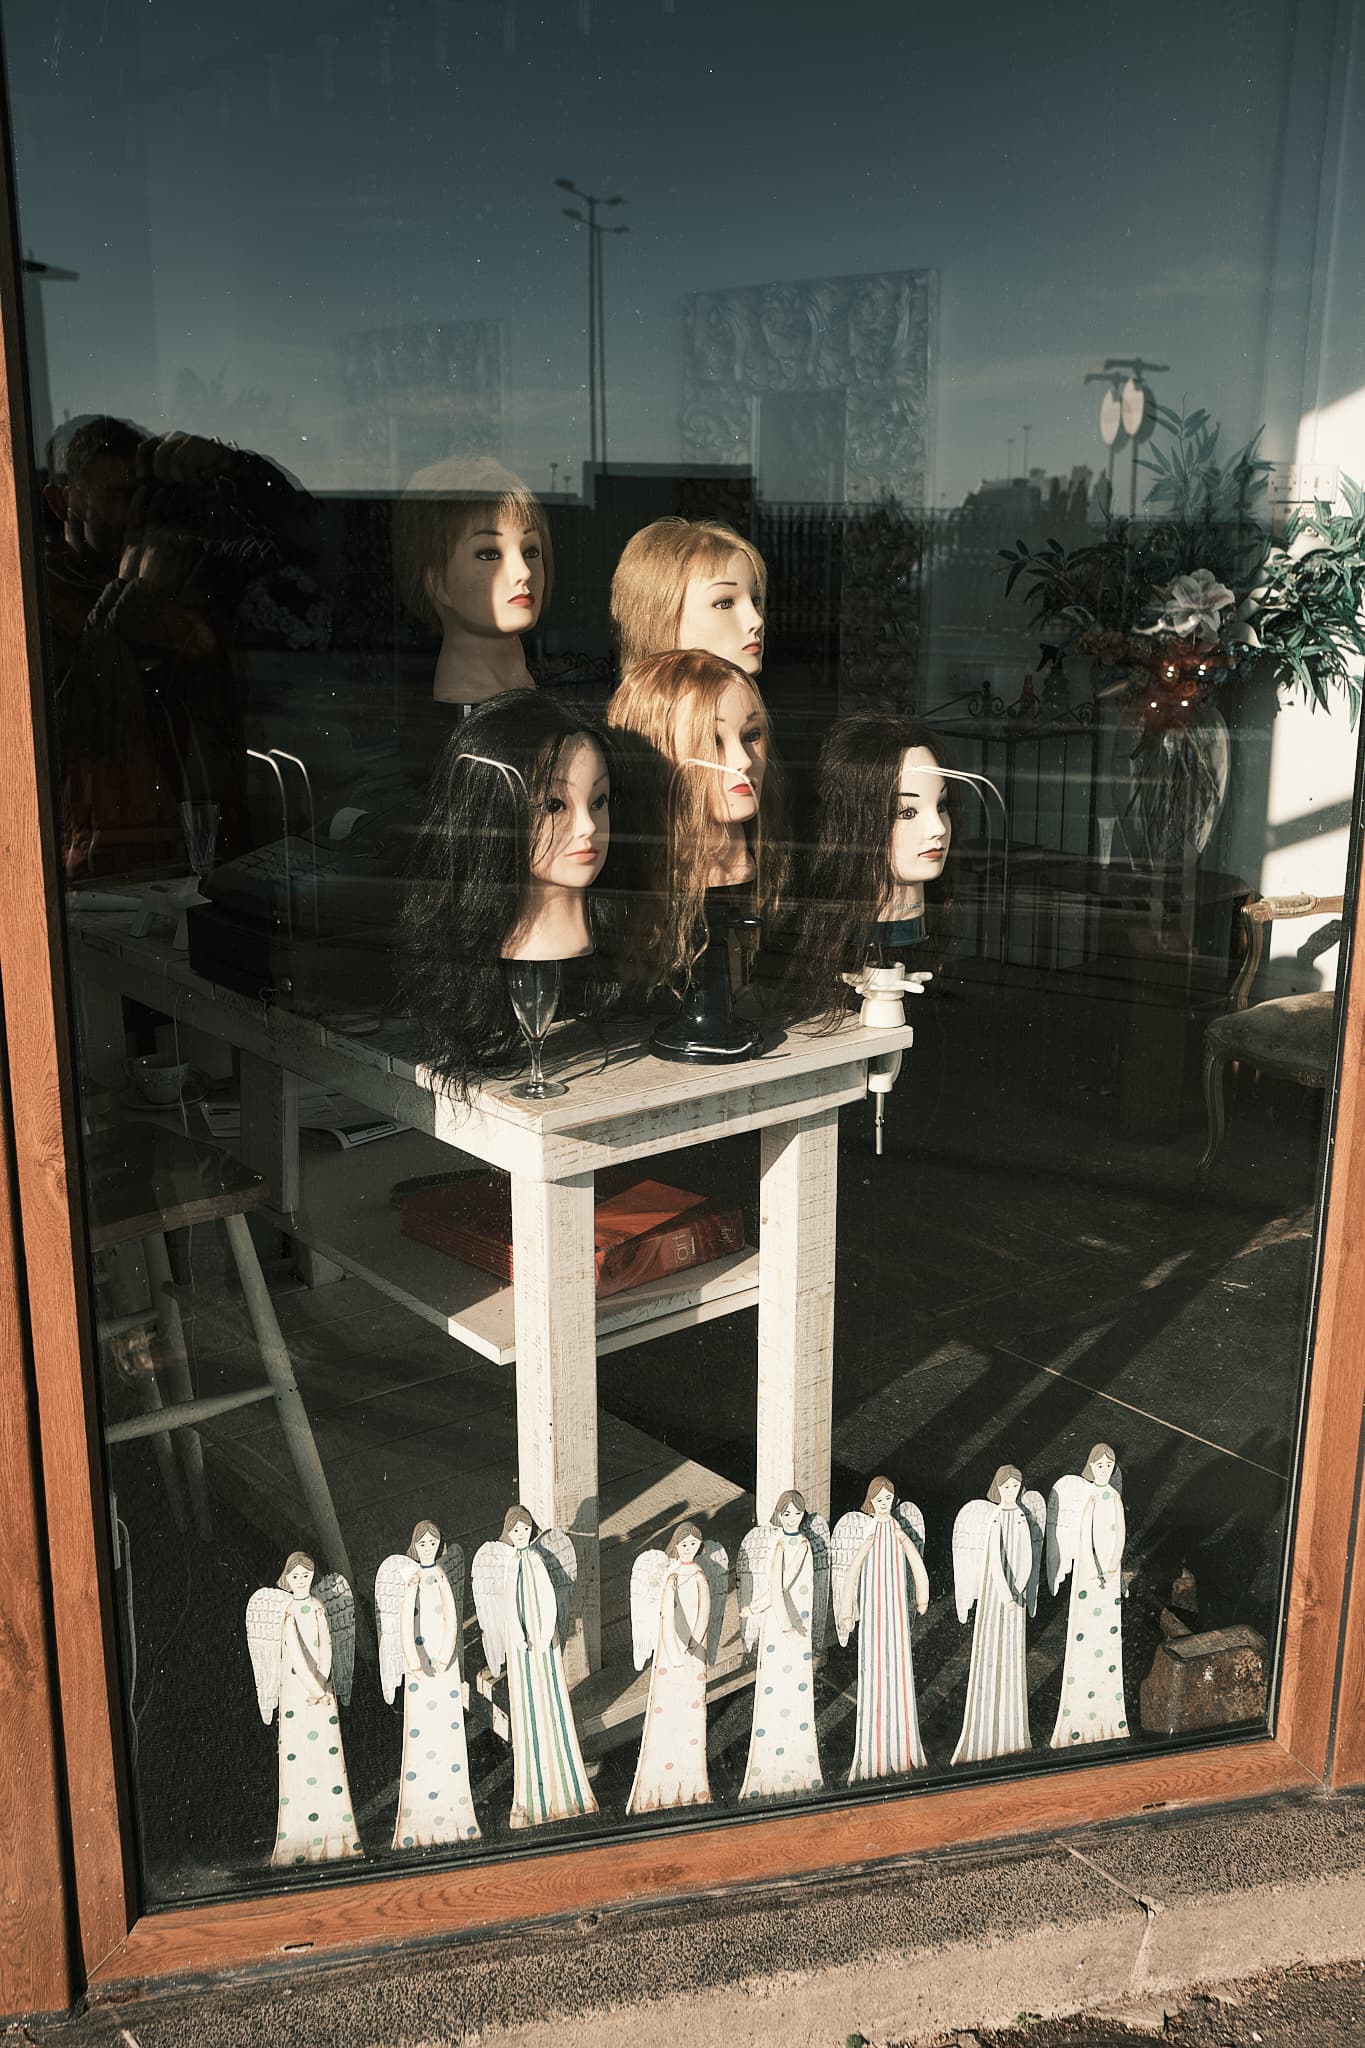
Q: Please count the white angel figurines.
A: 8